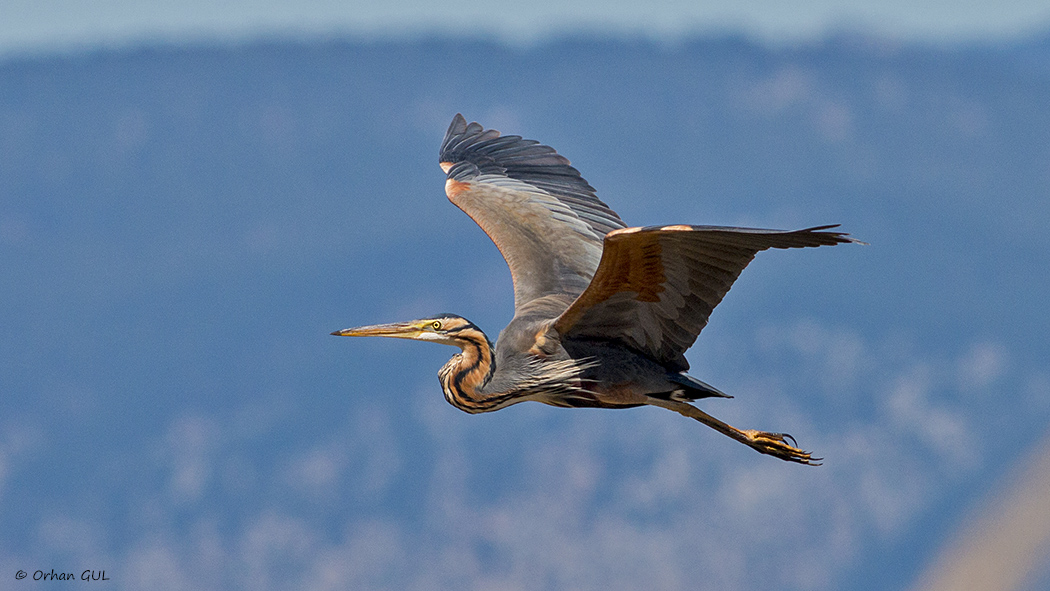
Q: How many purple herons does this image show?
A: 1